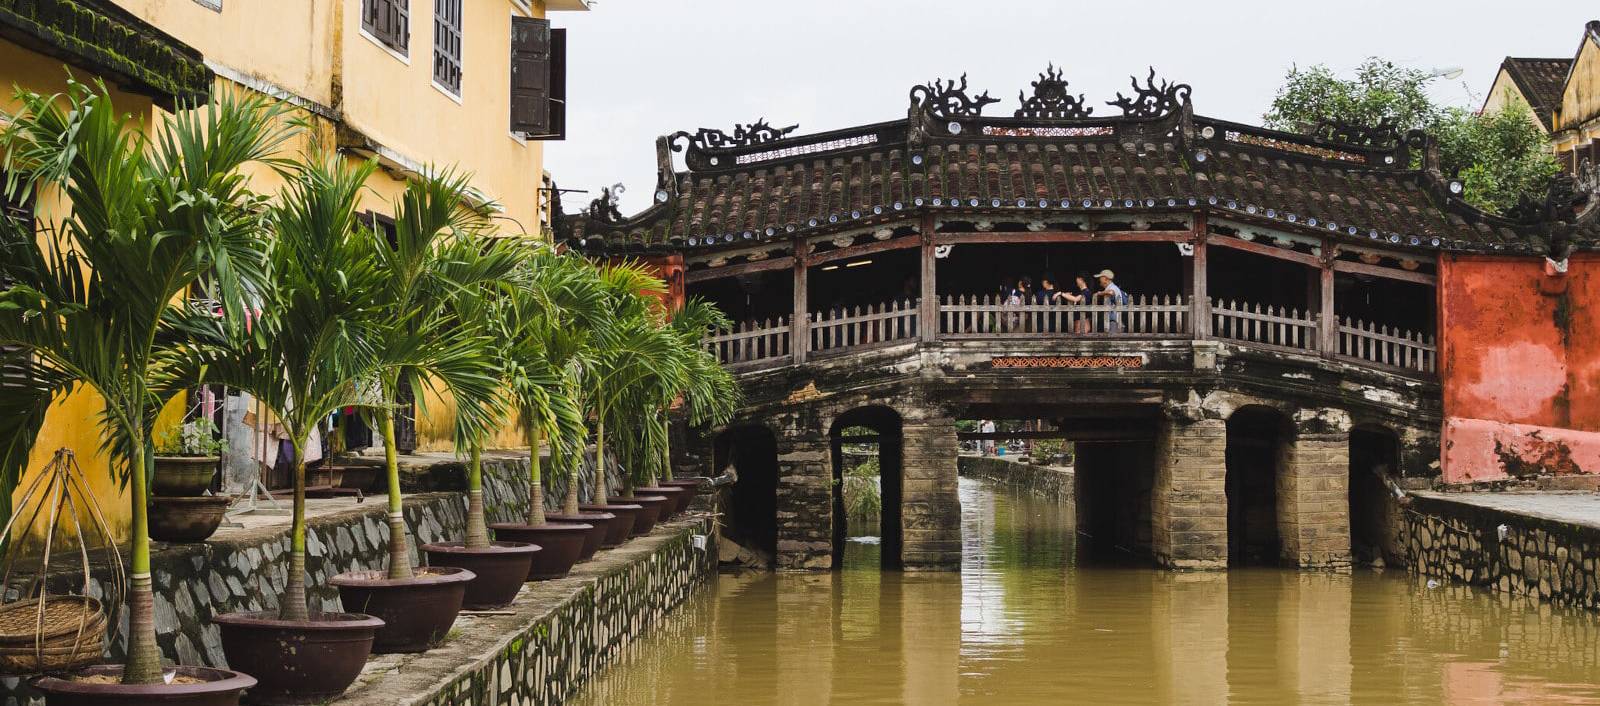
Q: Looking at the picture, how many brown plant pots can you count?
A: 12